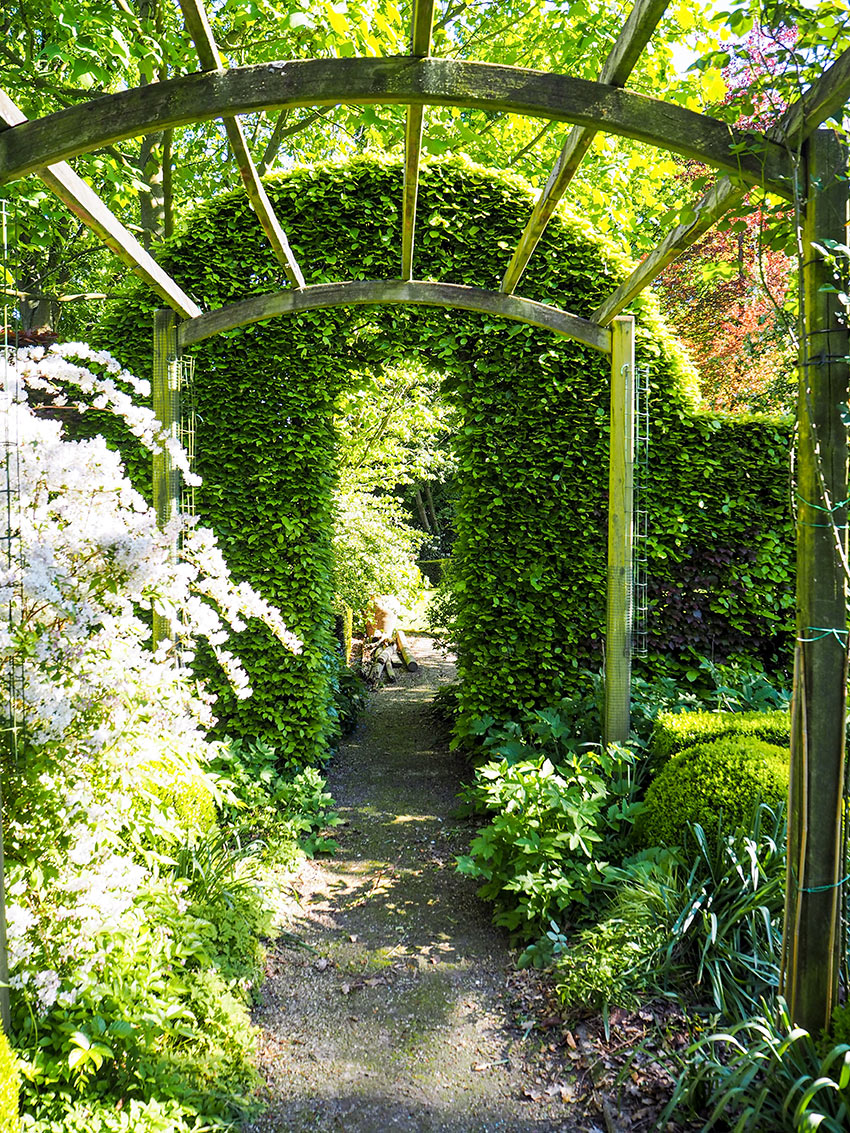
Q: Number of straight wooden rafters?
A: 5